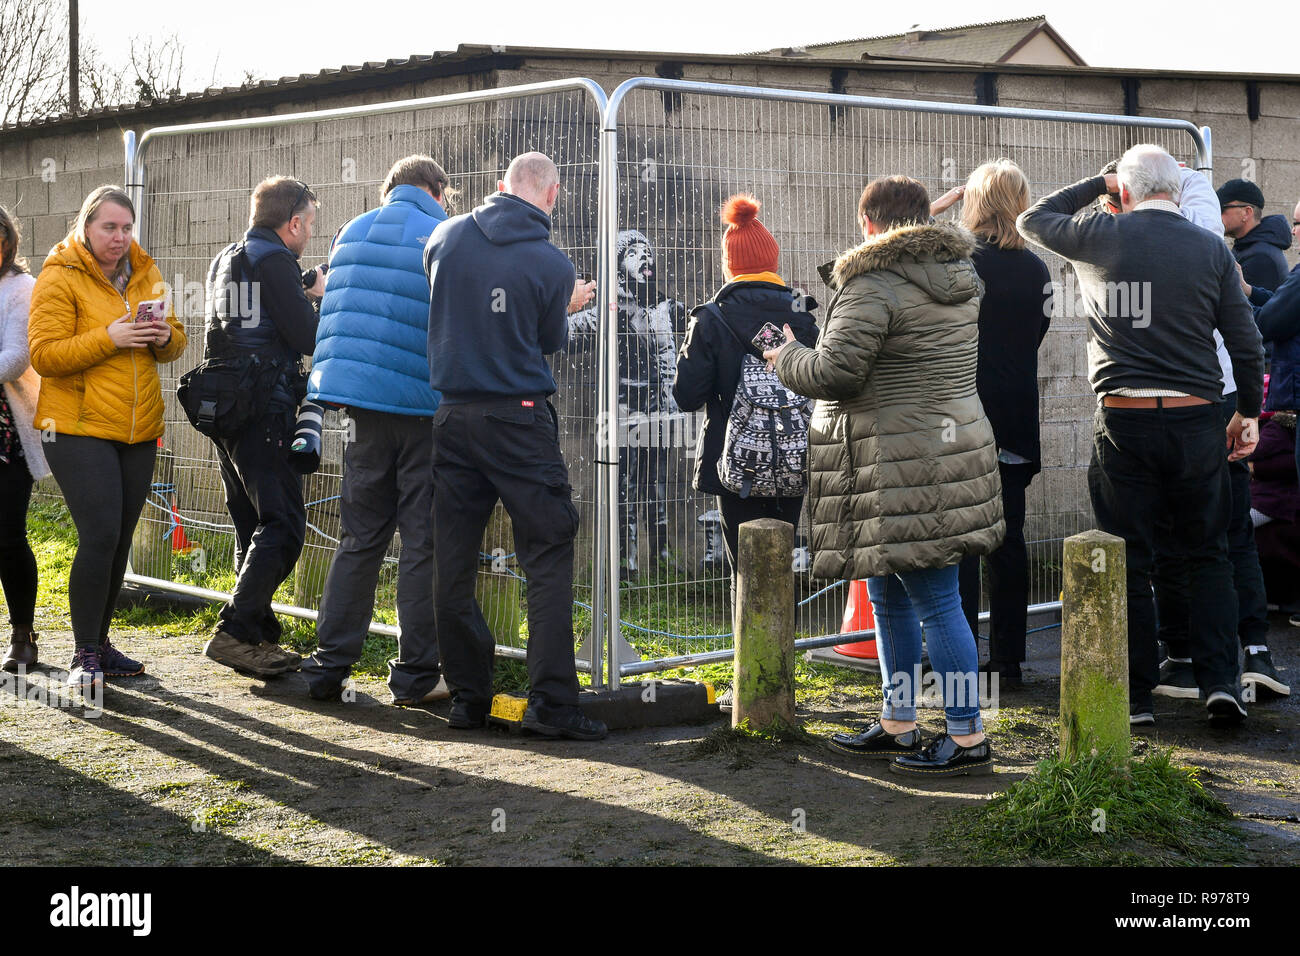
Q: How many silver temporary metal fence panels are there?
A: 2